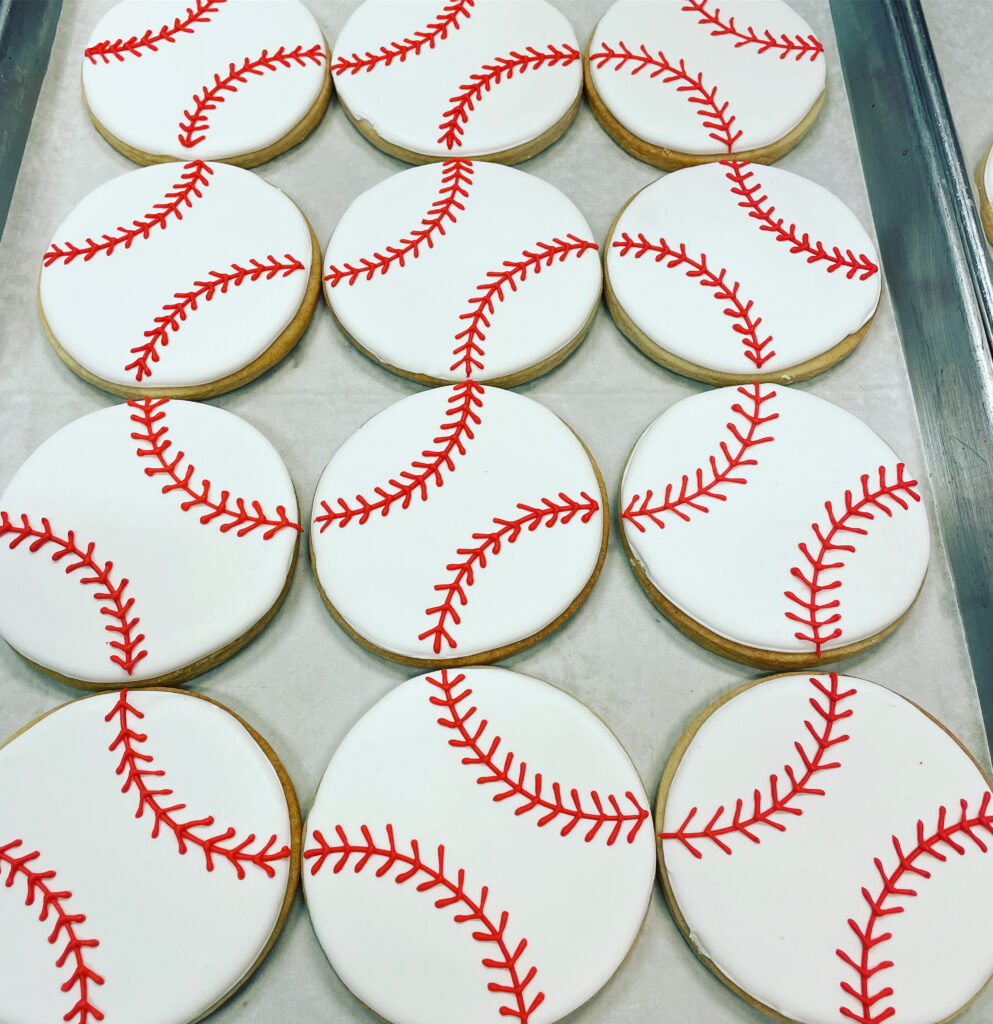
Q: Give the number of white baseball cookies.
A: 12